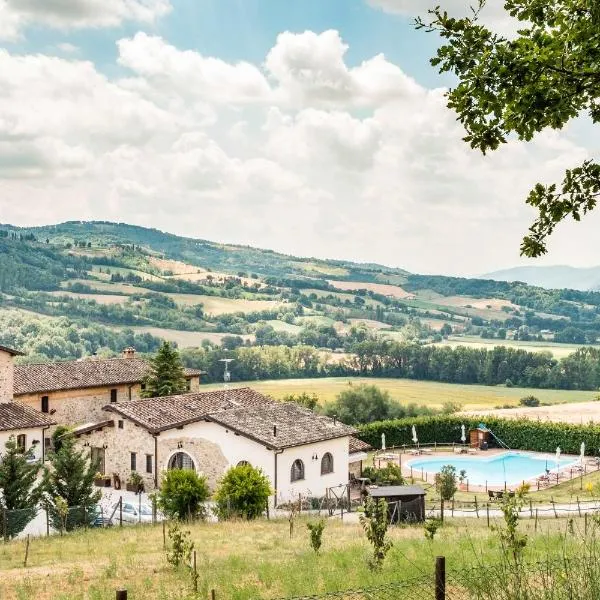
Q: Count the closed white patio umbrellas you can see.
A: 5